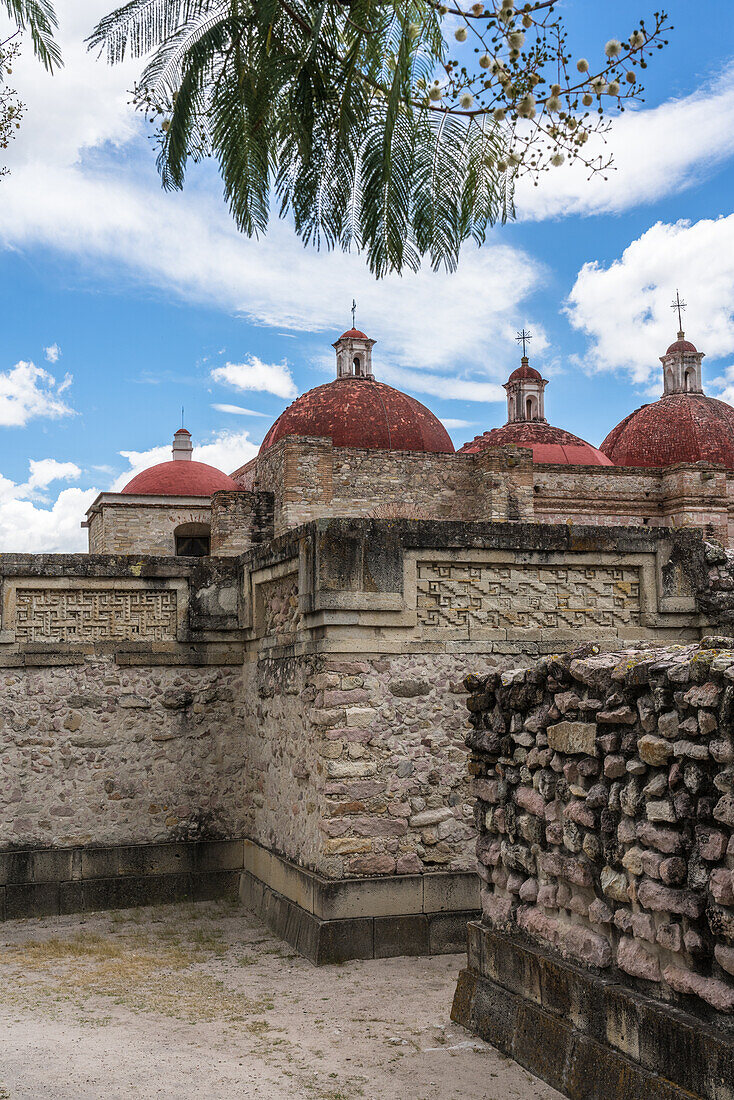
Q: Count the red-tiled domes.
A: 4